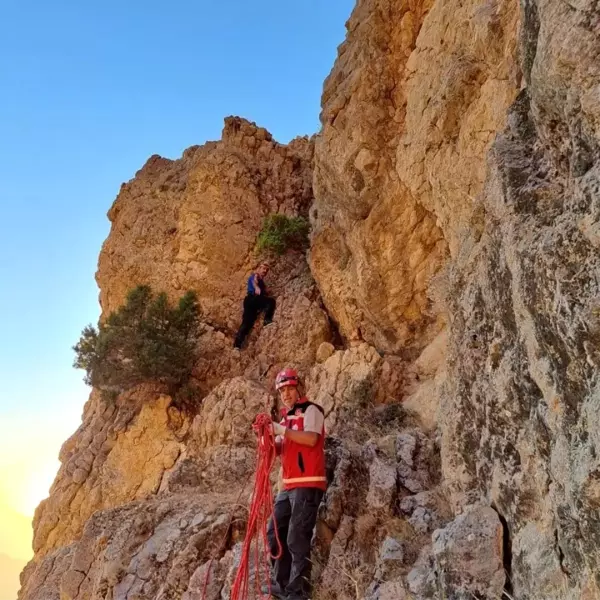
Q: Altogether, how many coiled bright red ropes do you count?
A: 1